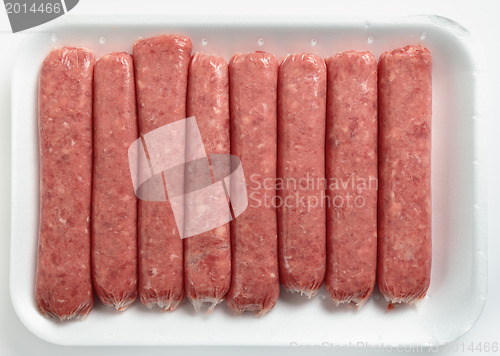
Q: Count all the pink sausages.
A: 8